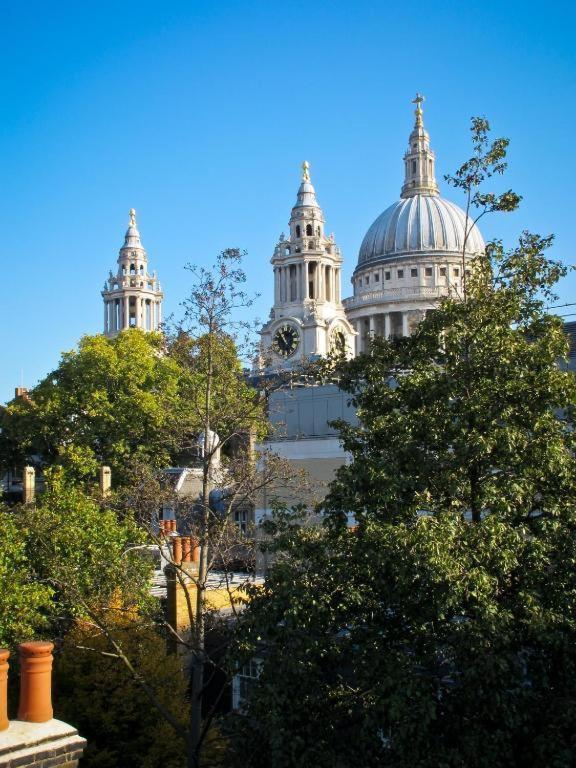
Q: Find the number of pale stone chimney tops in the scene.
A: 2